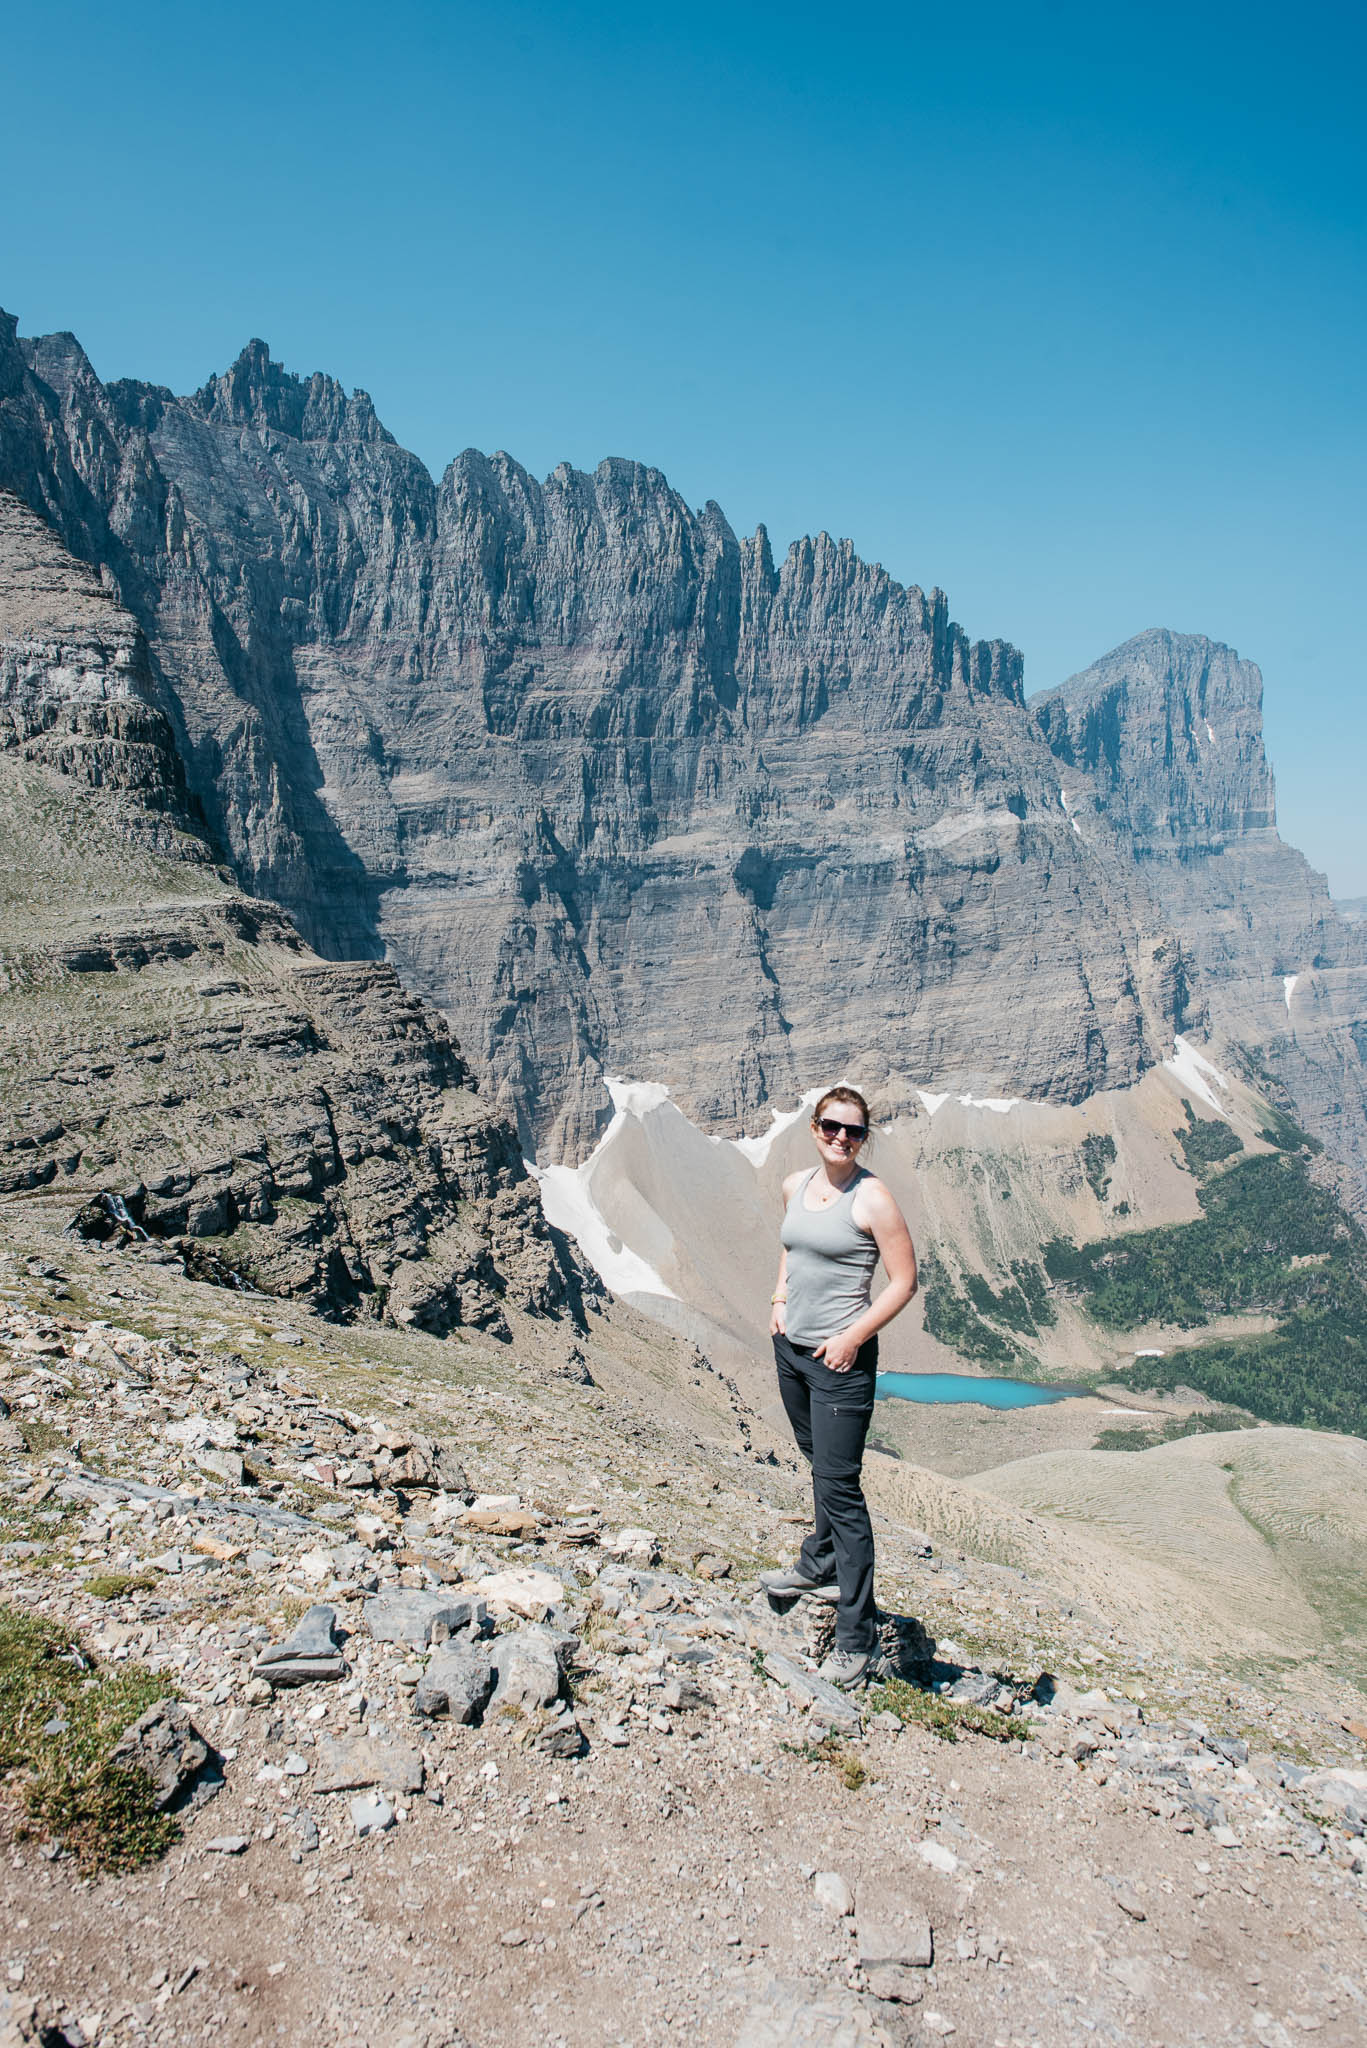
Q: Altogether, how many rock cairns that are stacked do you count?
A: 0